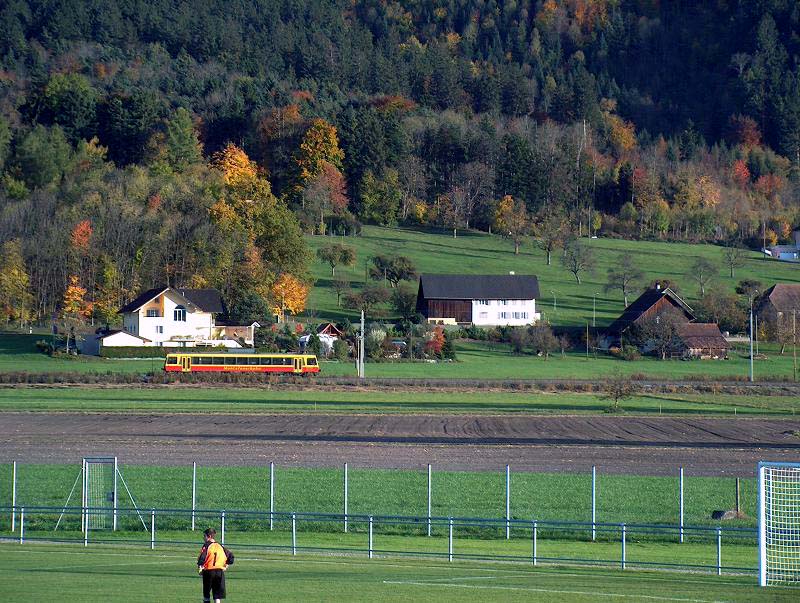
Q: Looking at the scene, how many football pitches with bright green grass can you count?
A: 1